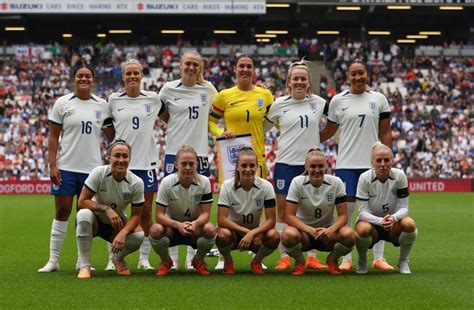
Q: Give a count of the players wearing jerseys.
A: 11